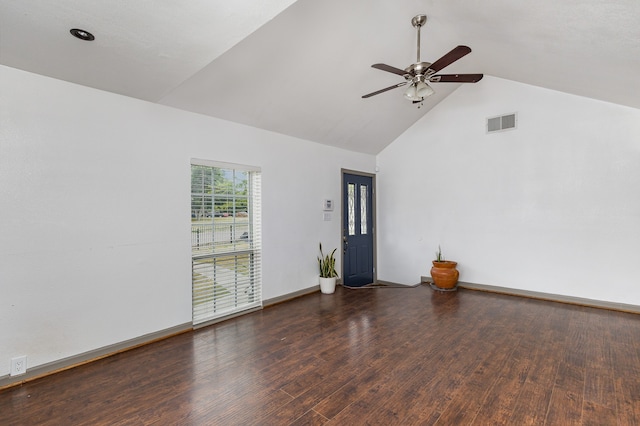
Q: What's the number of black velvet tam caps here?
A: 0